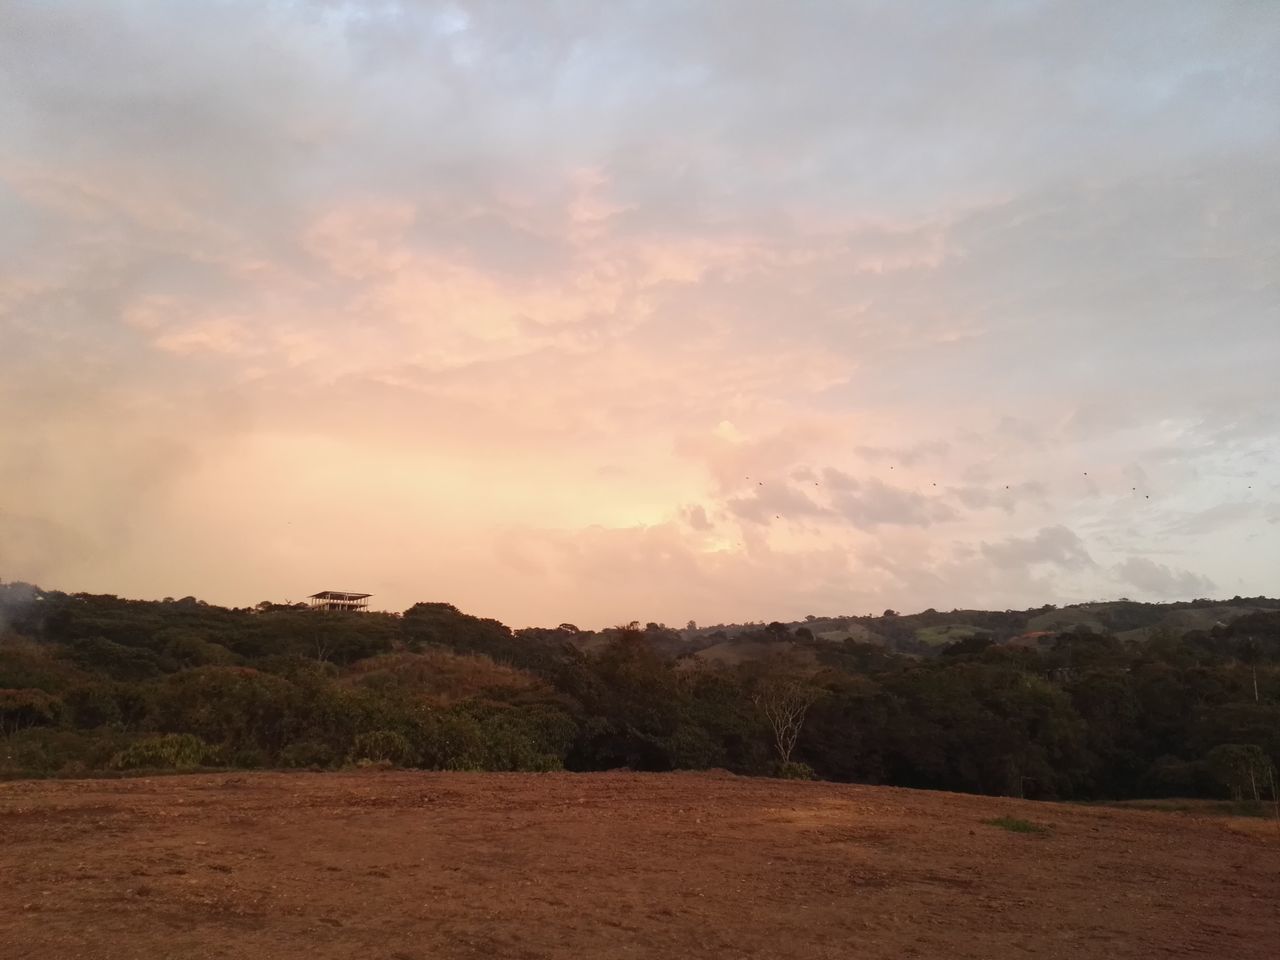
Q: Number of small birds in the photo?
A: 11